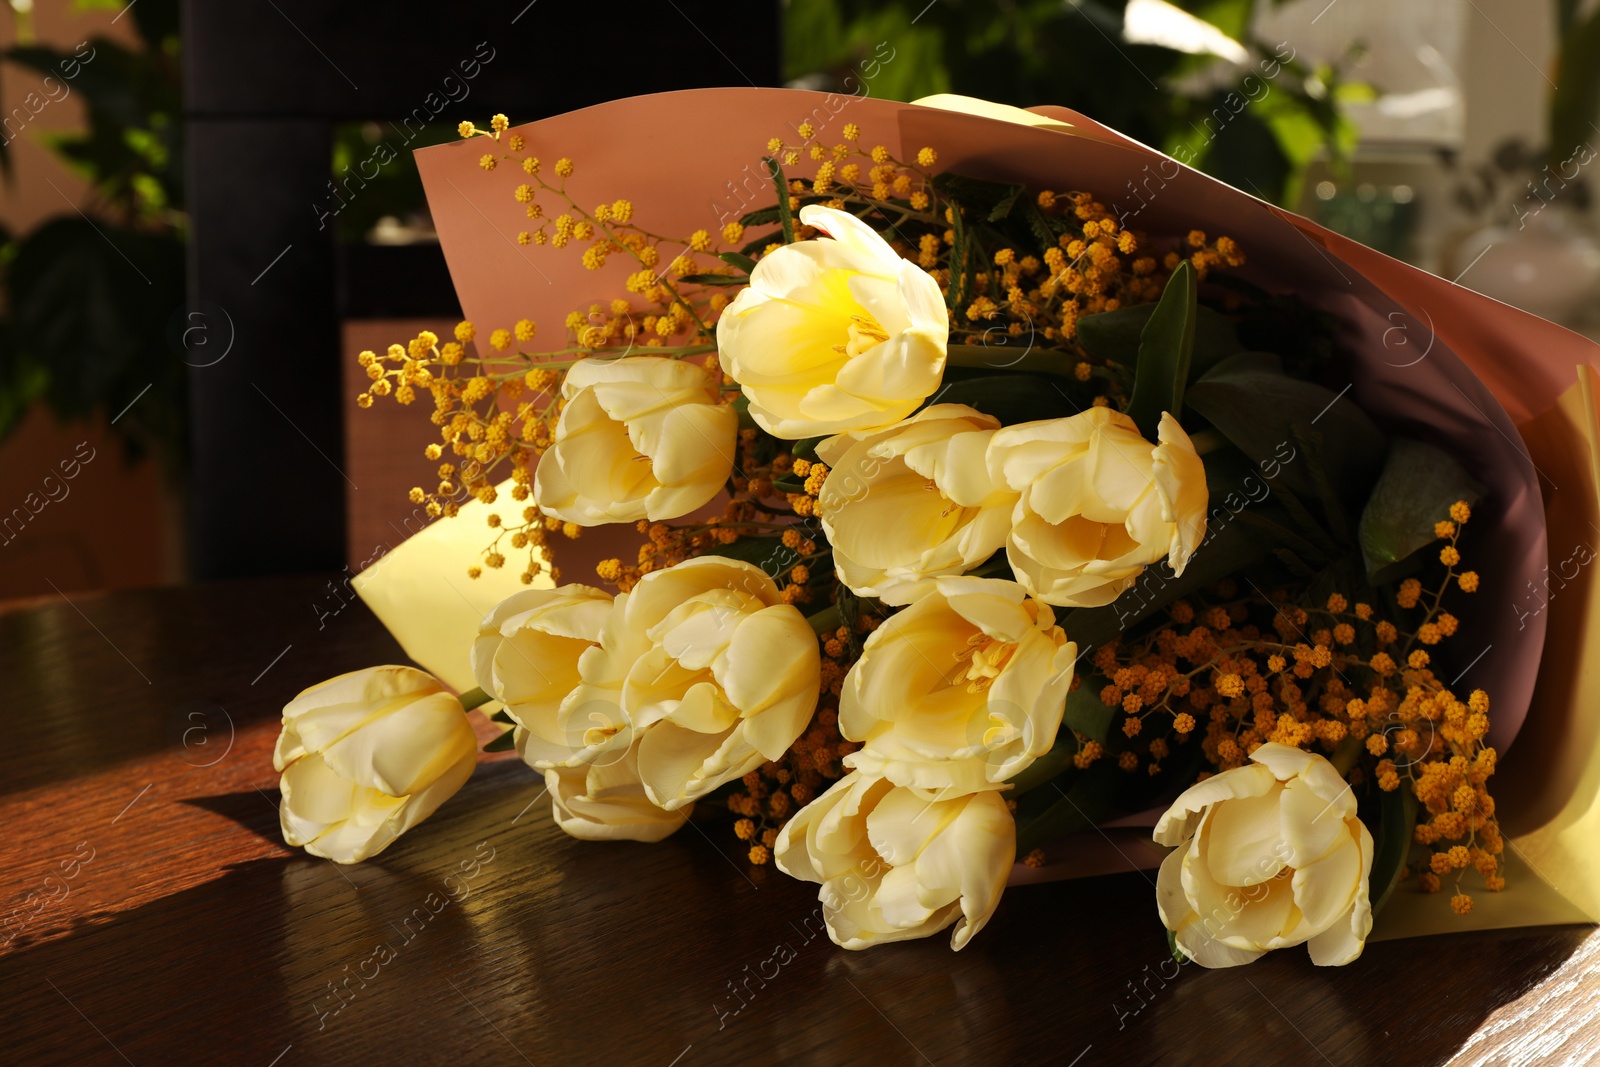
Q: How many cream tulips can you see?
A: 11